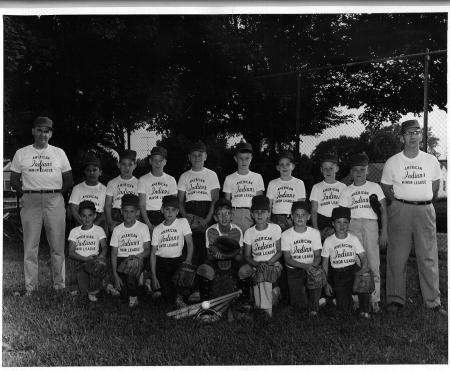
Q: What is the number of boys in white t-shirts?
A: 15